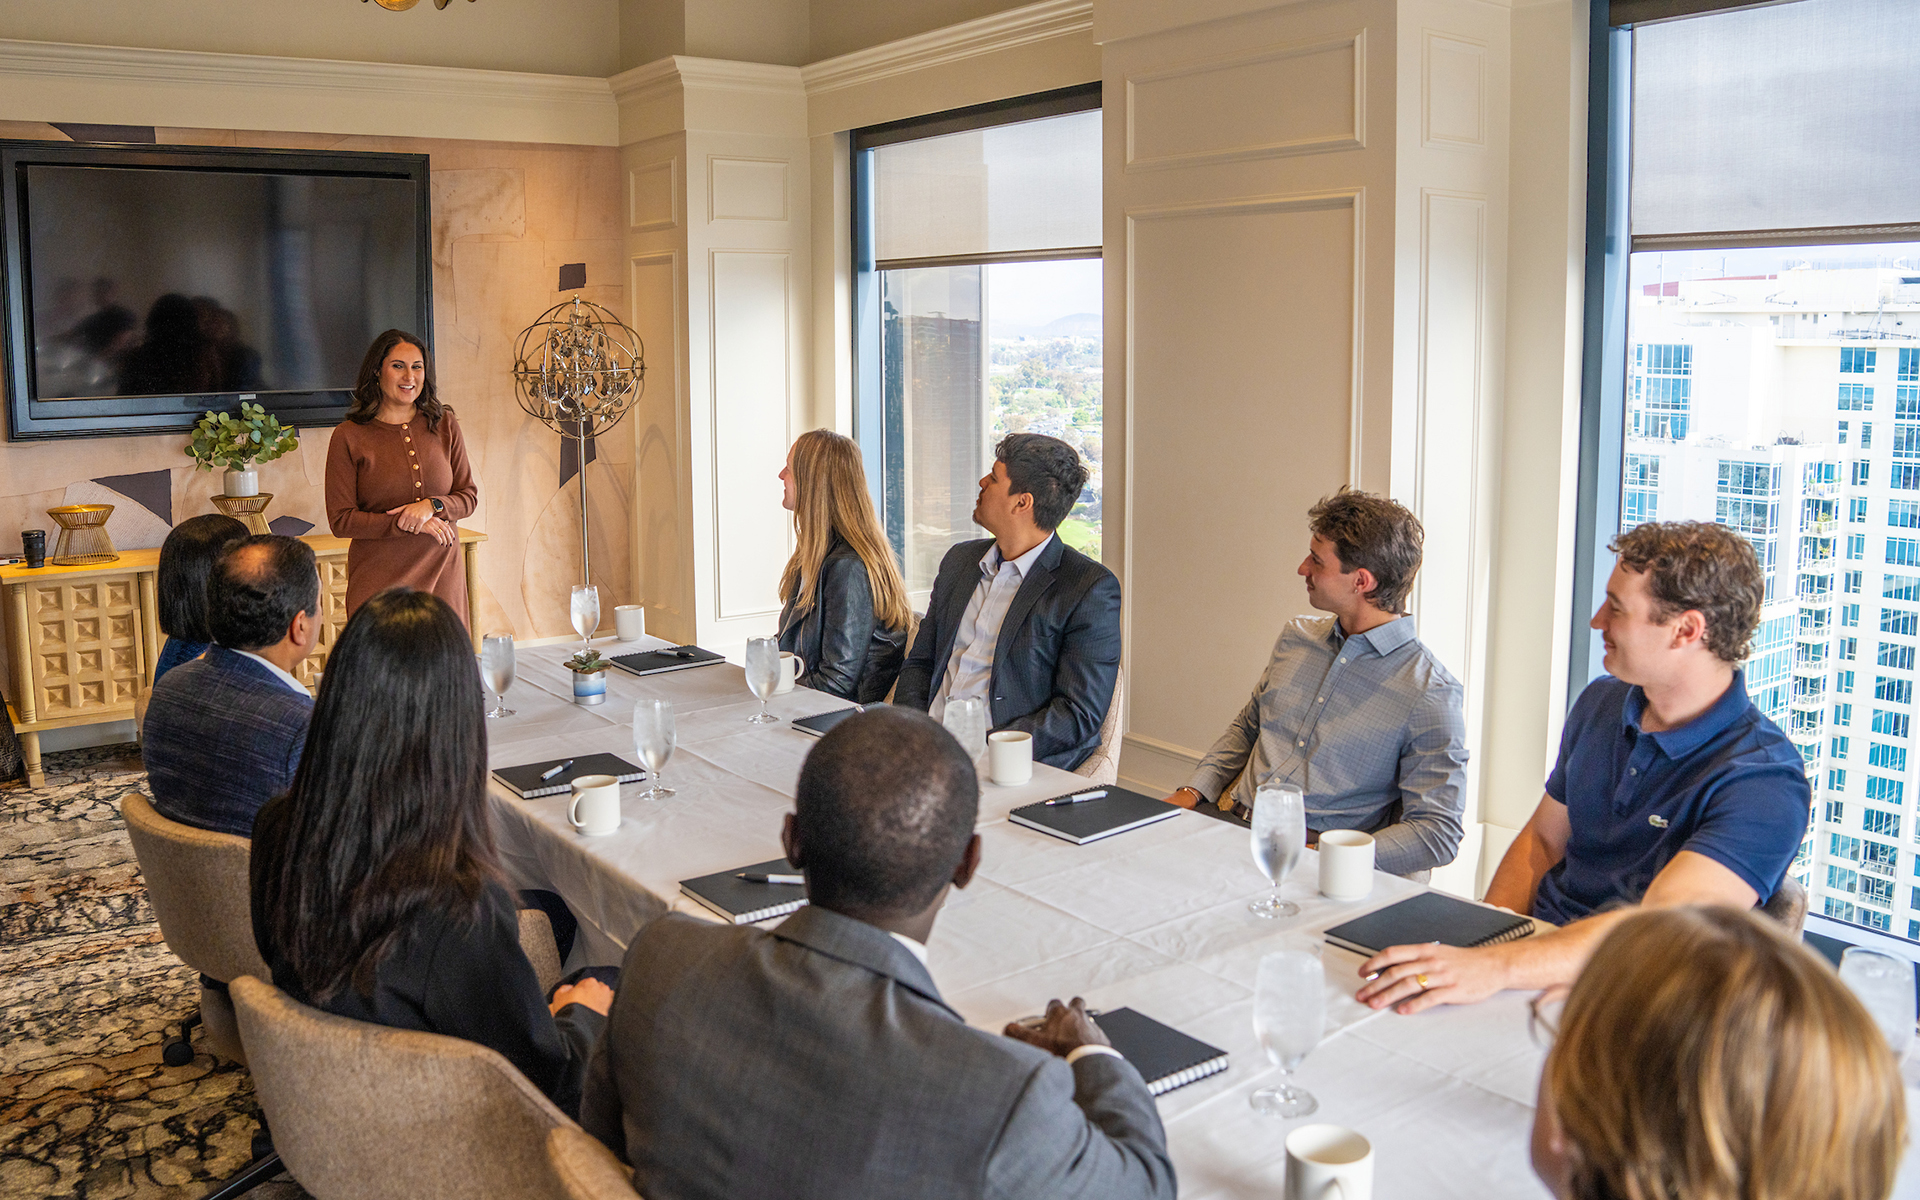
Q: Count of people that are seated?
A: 9